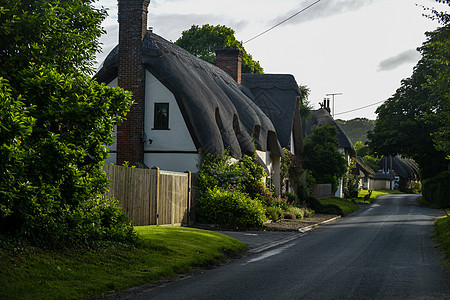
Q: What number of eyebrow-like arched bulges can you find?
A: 4